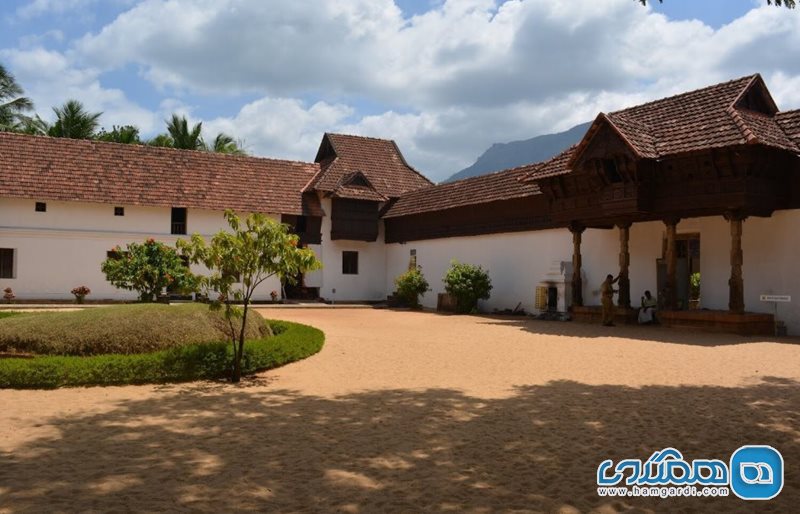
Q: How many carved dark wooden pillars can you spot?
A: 4